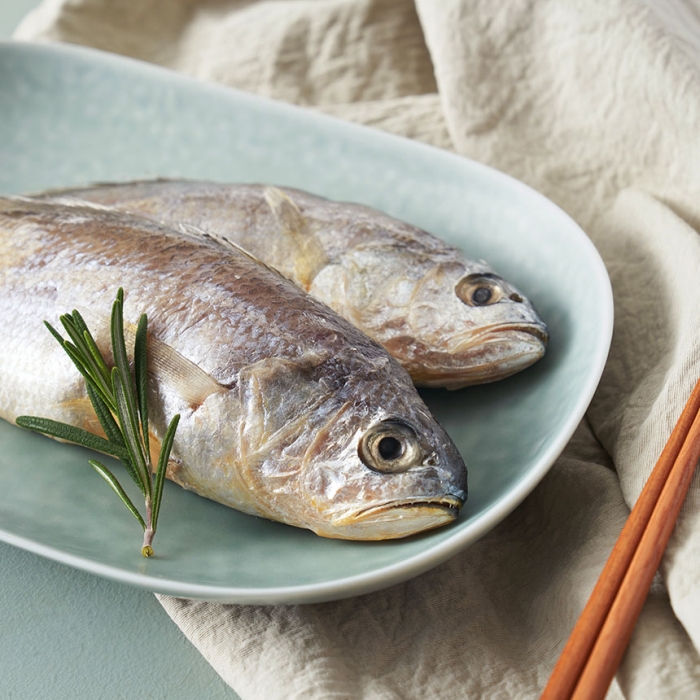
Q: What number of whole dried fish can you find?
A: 2